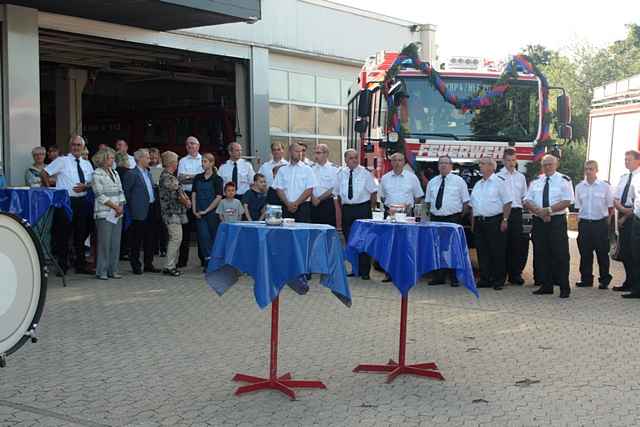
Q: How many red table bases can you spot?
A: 2